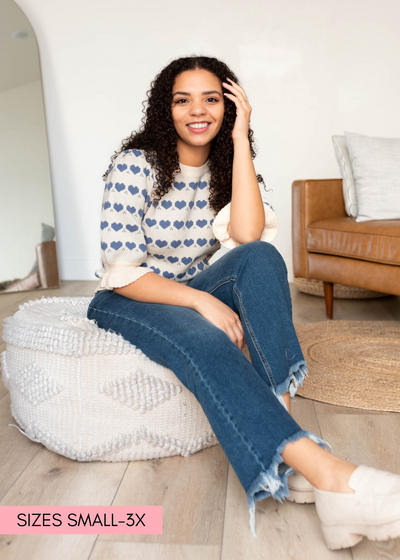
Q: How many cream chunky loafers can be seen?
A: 2